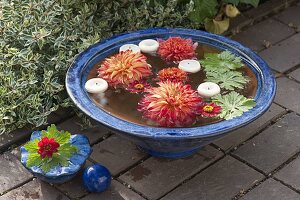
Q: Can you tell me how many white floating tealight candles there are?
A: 5